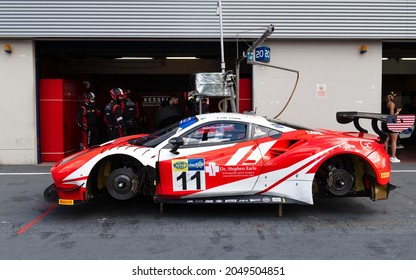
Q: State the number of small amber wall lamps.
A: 2